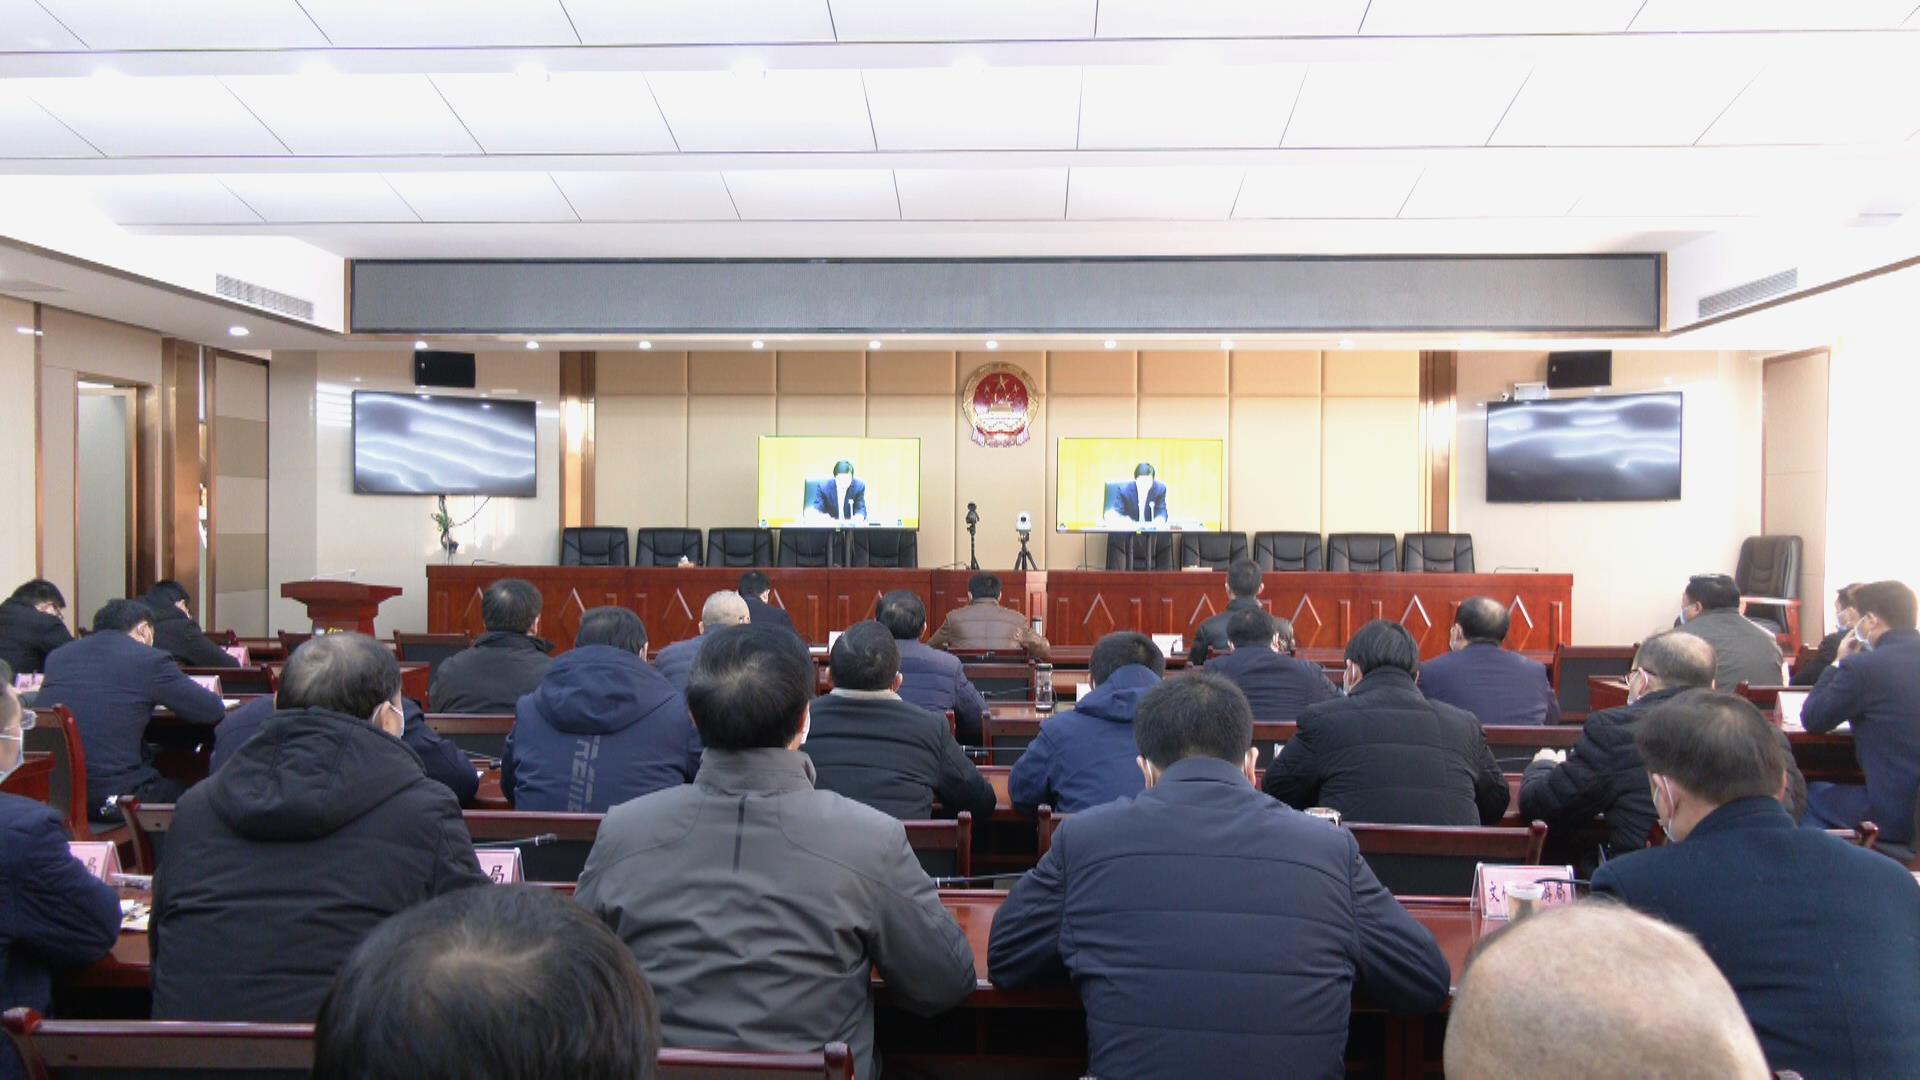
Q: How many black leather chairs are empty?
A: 11